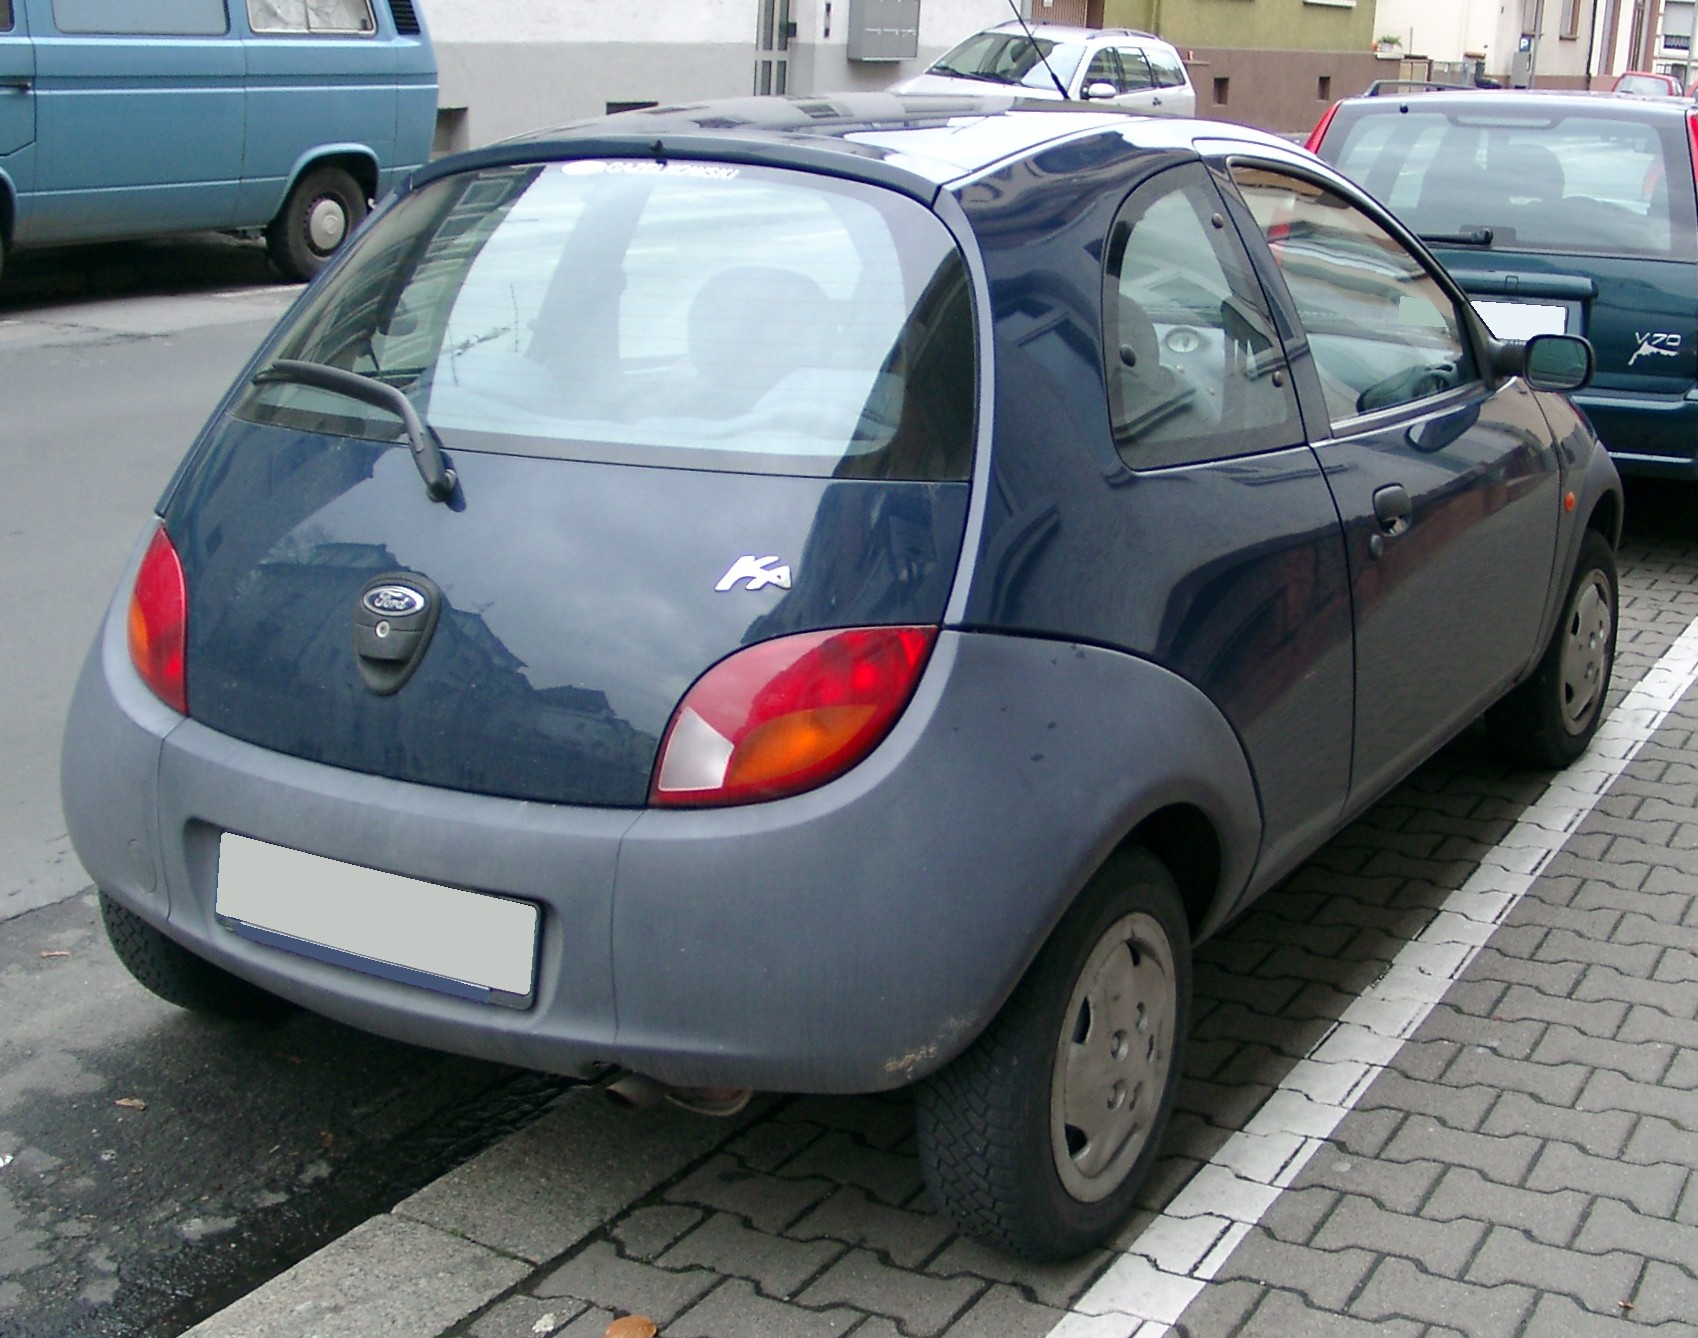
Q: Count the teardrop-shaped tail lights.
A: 2